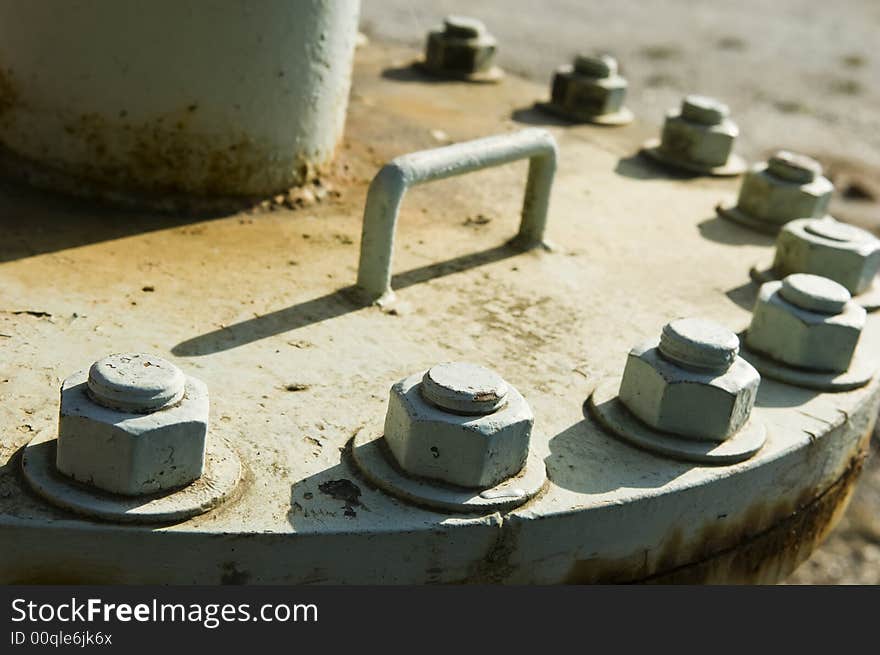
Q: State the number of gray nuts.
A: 9